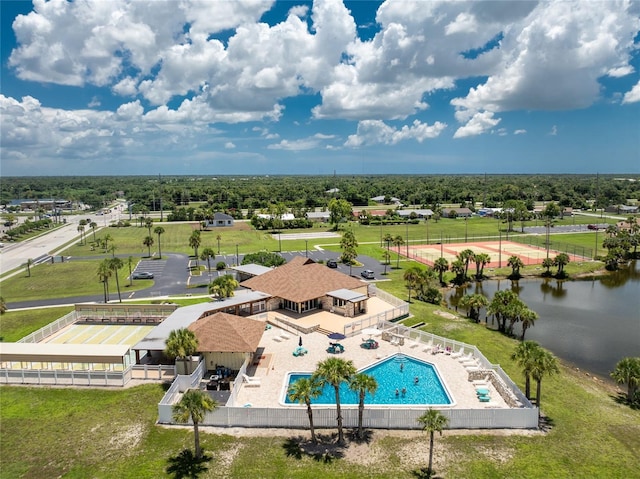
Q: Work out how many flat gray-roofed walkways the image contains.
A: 1